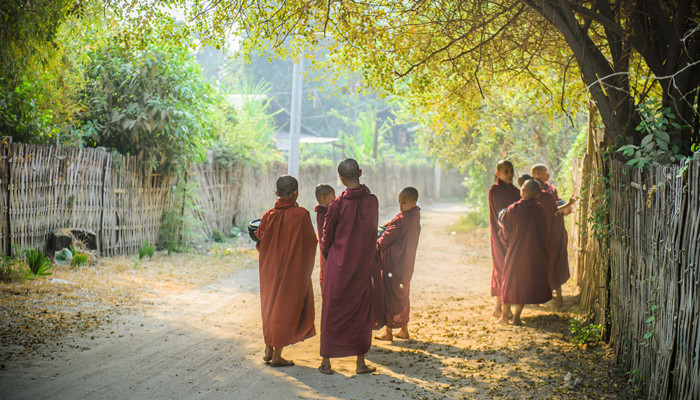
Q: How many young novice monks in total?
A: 8